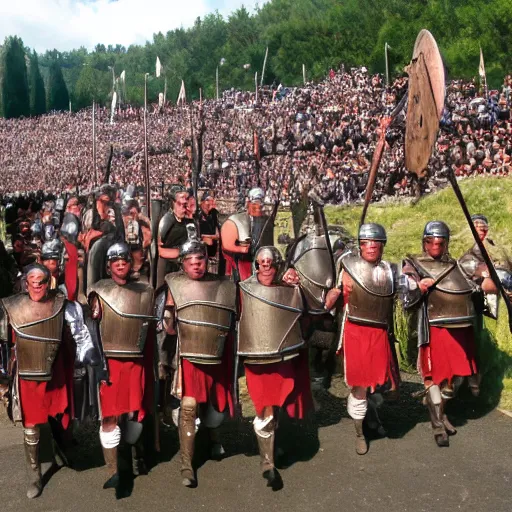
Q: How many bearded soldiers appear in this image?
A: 0